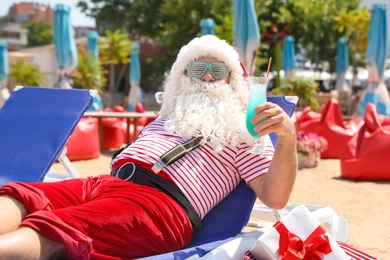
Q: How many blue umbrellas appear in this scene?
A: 9